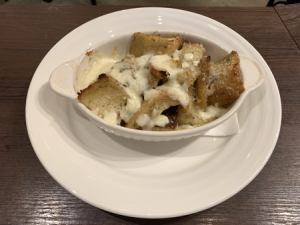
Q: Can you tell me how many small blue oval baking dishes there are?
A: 0